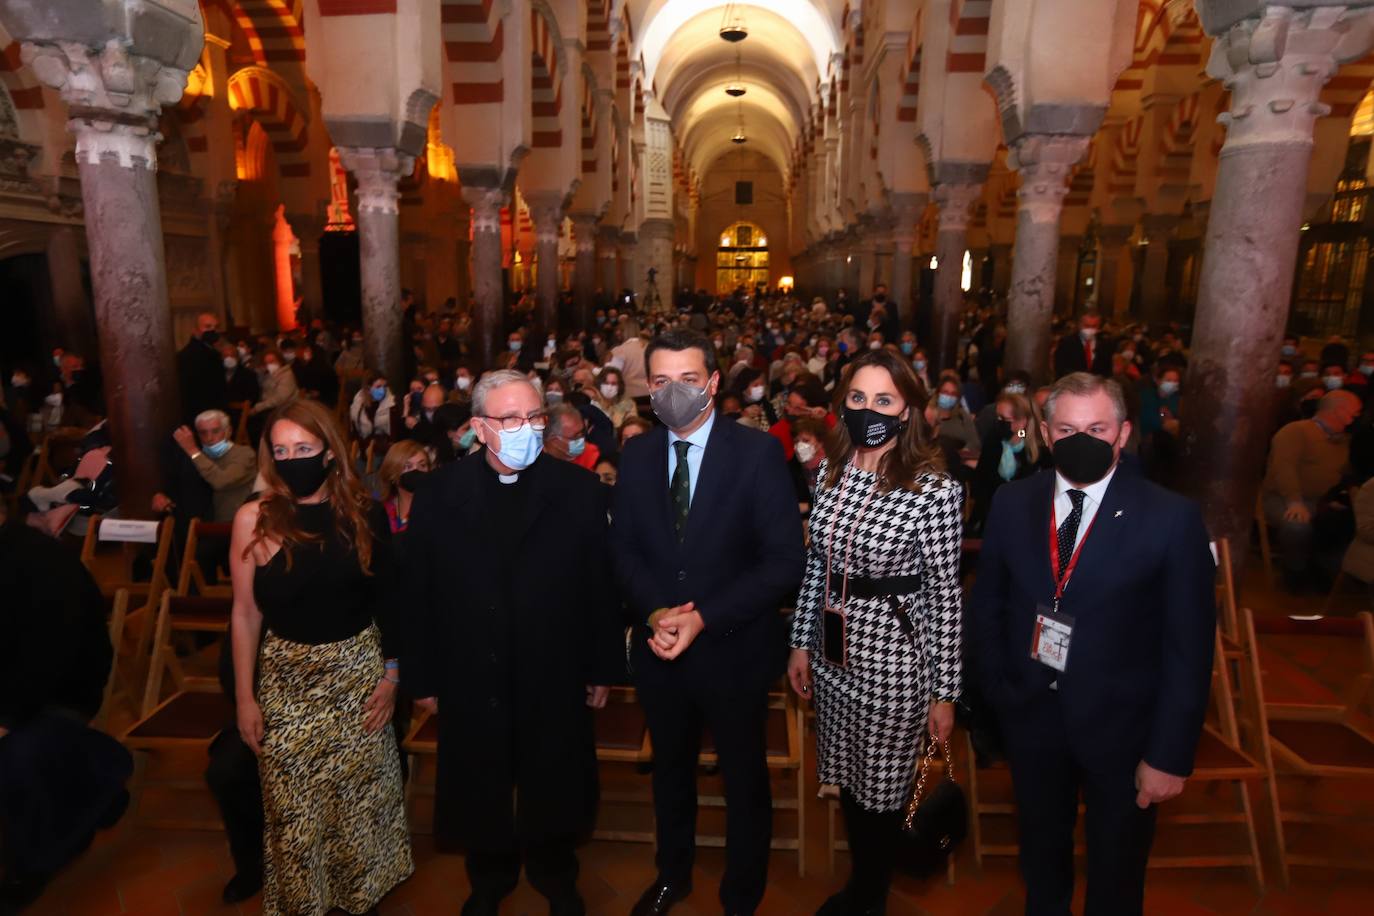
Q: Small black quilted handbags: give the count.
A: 1